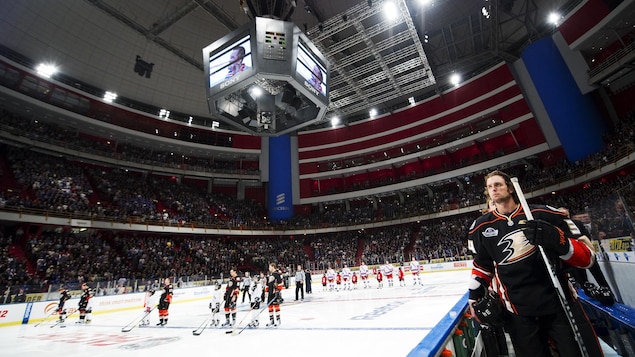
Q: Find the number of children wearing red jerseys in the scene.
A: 5